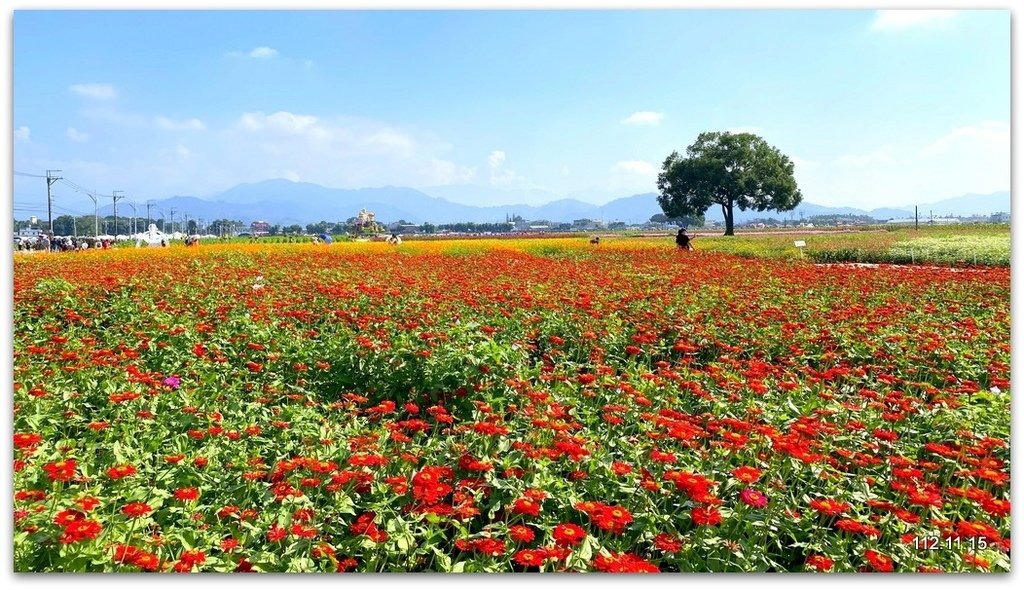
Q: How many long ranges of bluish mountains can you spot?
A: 1